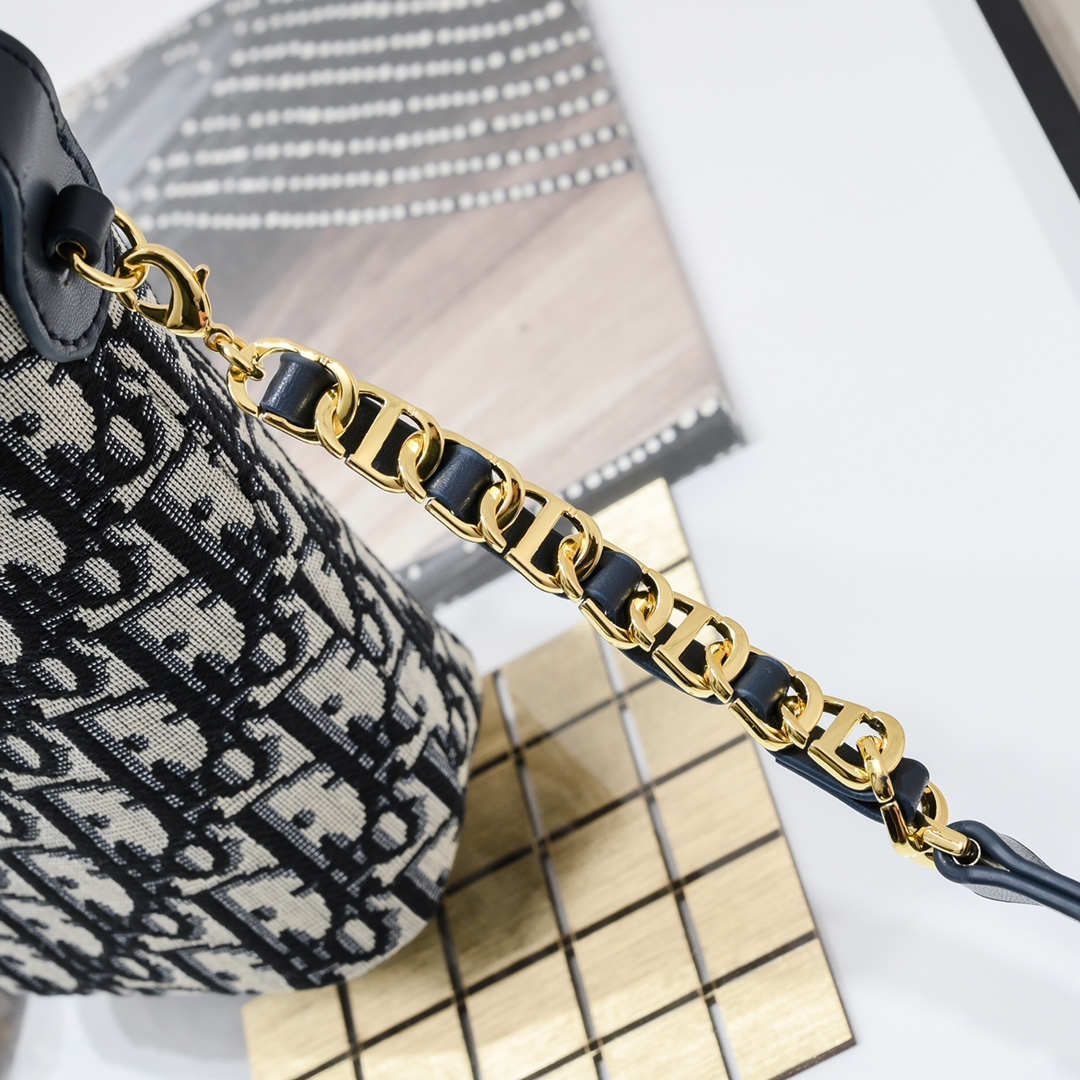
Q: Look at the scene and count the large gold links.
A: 9